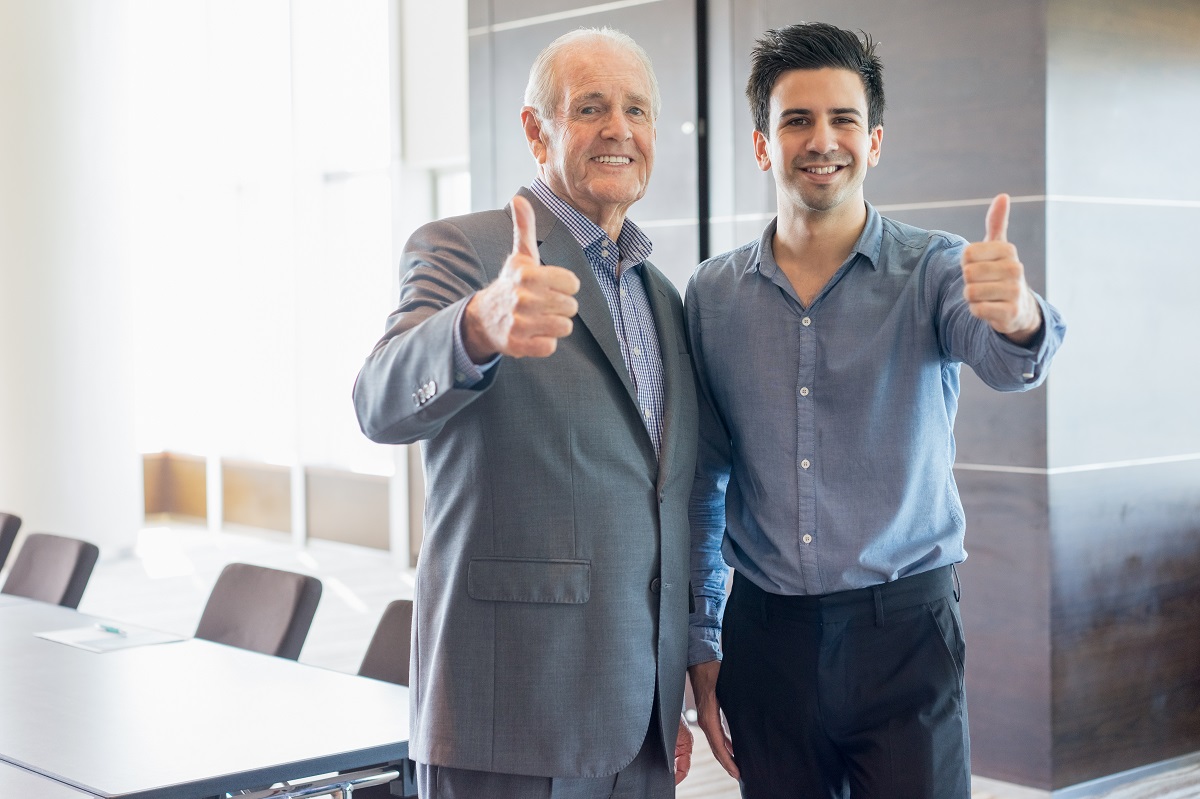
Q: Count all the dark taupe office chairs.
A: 4